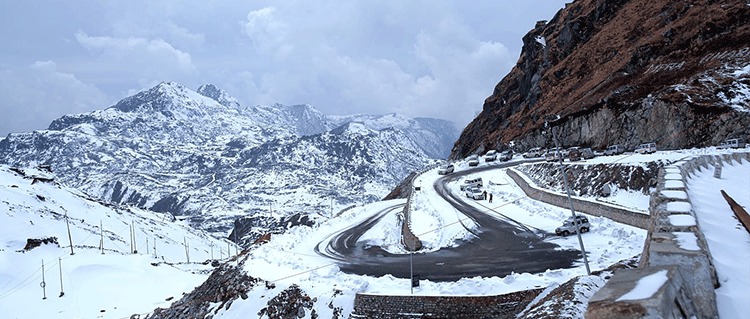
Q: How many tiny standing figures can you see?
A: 2